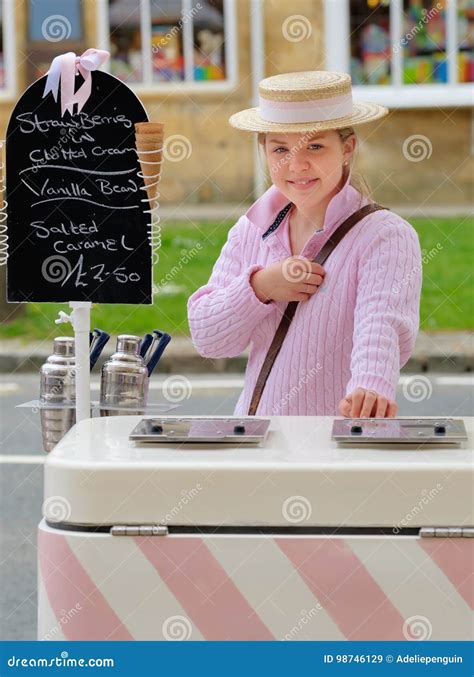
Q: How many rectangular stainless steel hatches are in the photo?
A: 2